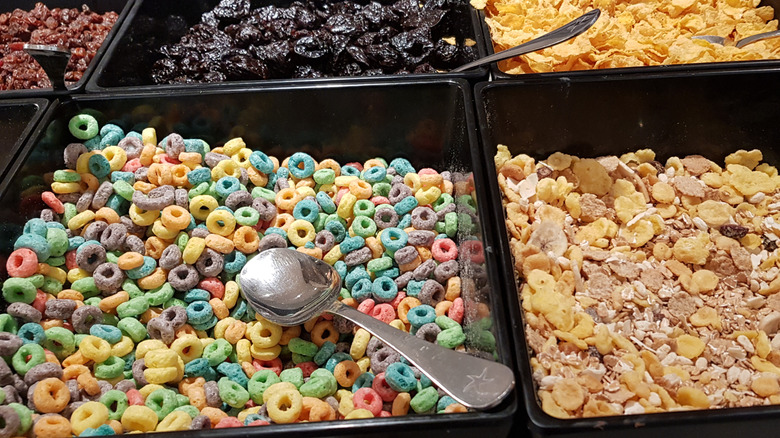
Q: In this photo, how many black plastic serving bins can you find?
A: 6